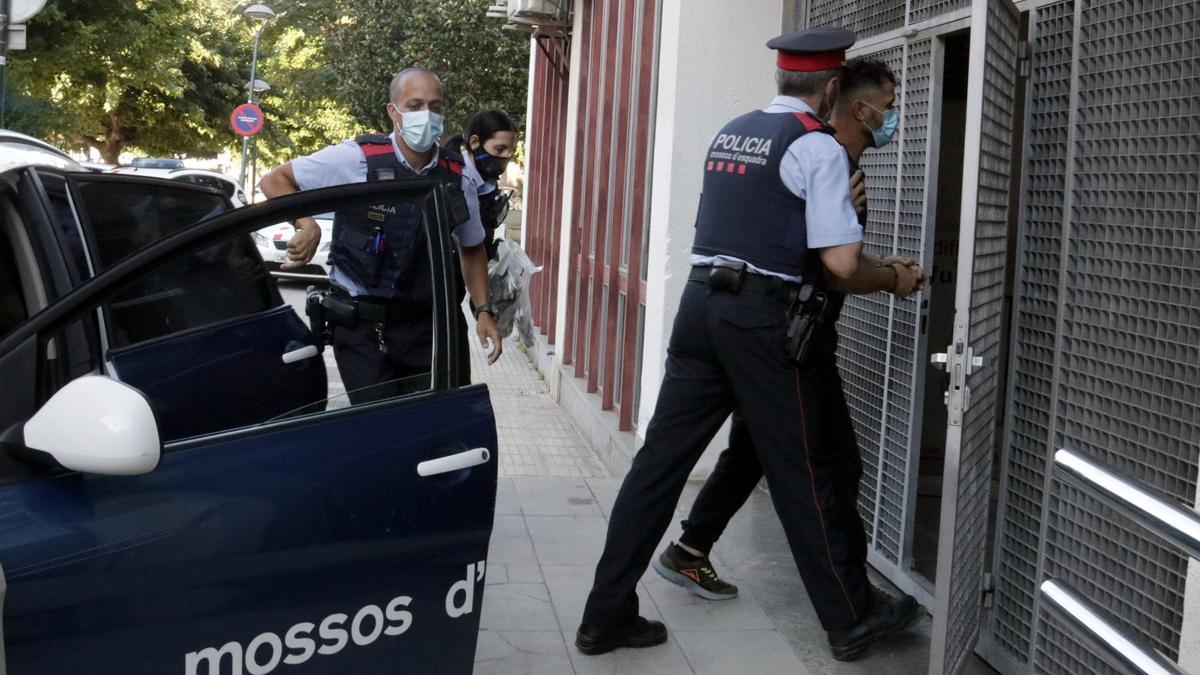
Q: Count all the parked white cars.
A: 2